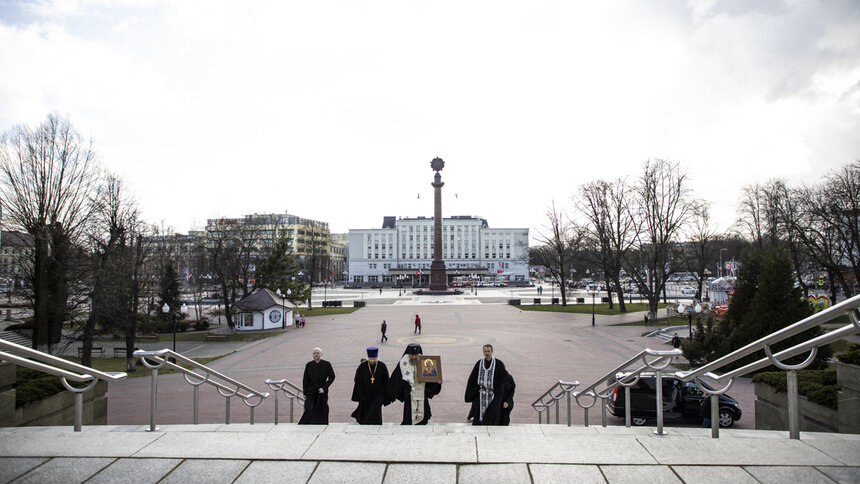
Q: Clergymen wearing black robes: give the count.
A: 4